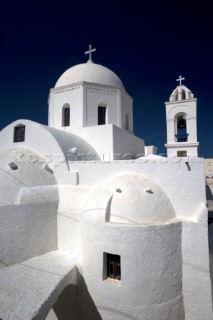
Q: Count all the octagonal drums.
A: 1